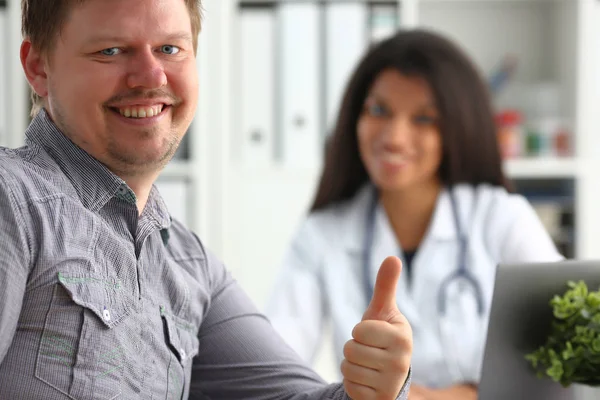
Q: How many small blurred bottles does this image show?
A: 3